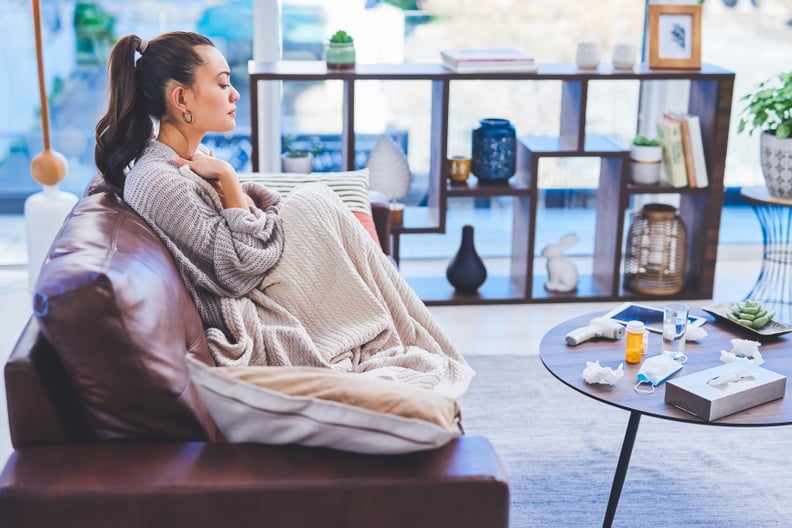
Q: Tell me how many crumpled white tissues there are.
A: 3